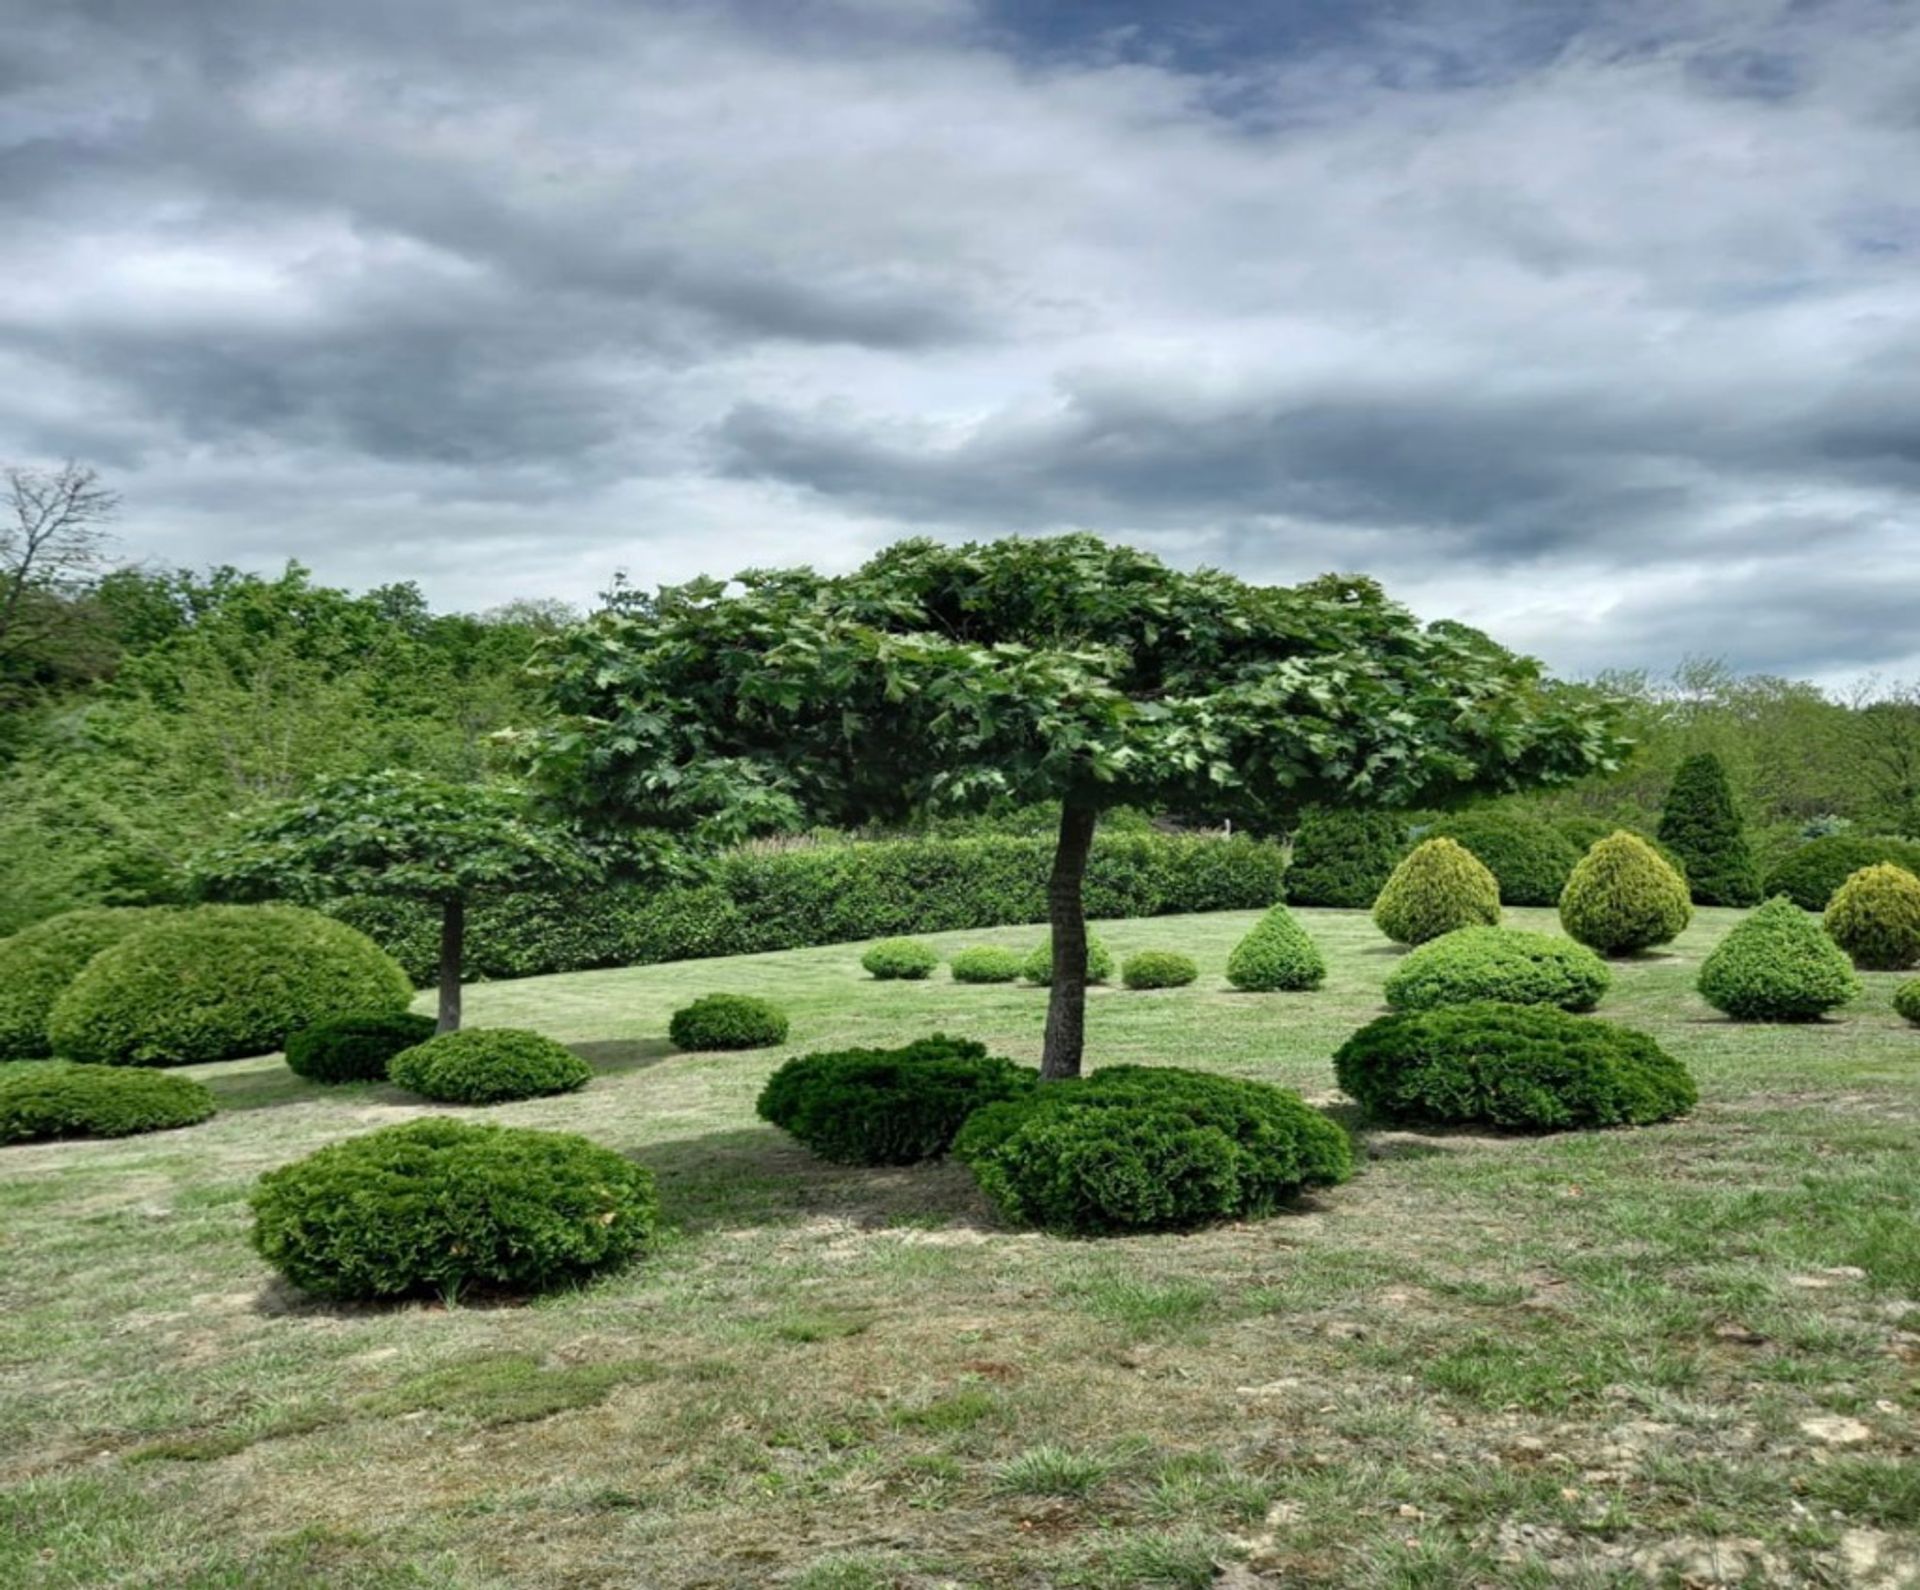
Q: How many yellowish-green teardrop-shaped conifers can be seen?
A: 3